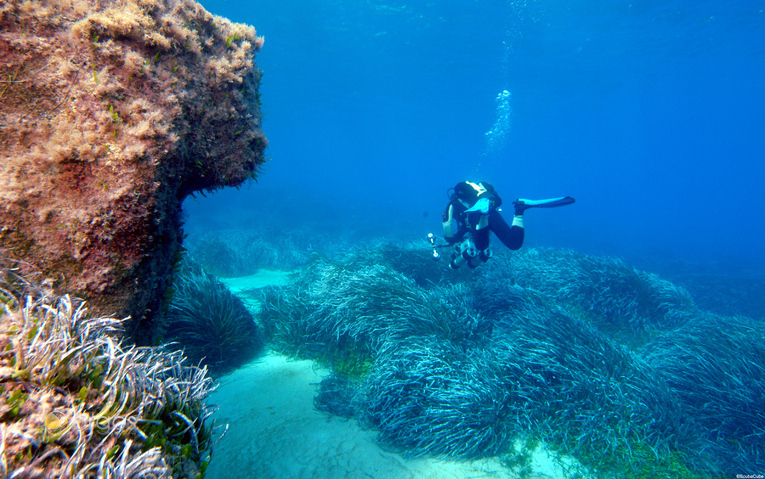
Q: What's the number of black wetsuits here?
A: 1